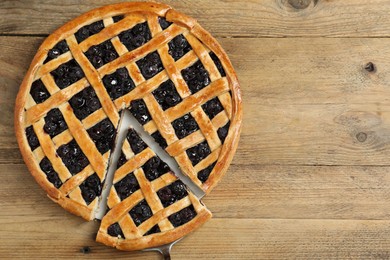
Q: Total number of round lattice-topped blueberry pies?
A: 1